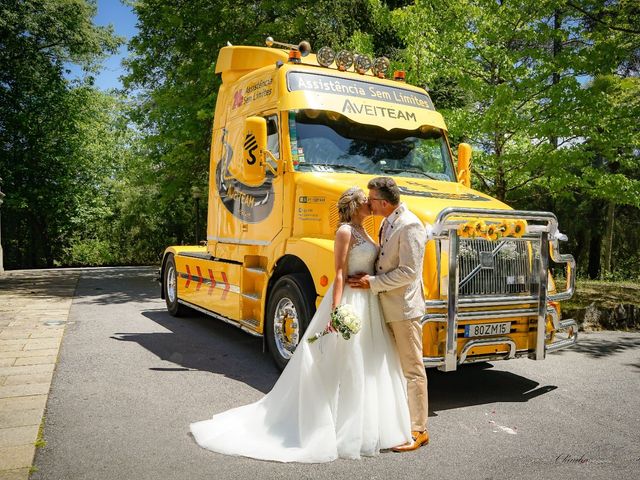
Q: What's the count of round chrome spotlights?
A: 4